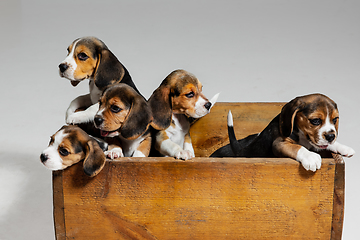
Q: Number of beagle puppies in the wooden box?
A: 5